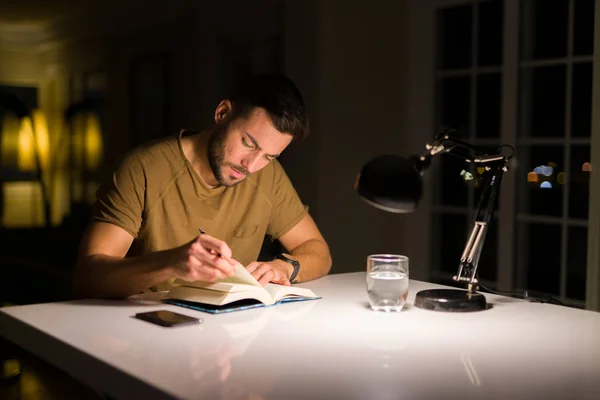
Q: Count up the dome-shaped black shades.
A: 1